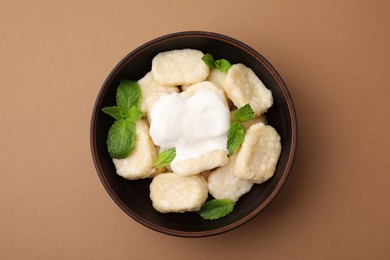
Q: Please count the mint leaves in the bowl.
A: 10